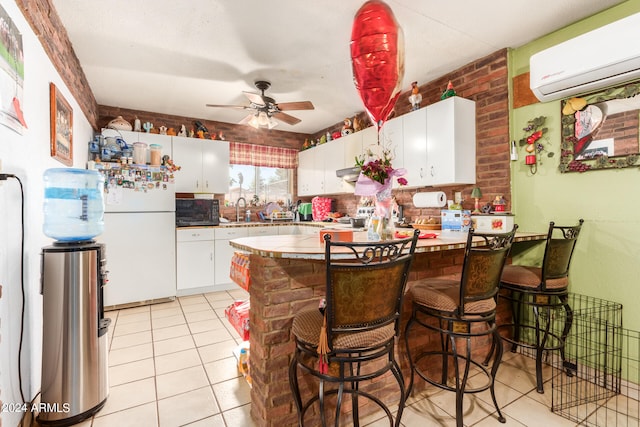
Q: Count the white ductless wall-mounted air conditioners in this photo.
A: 1